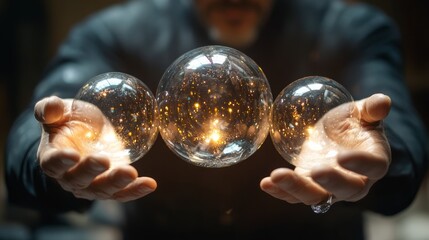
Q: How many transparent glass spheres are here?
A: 3